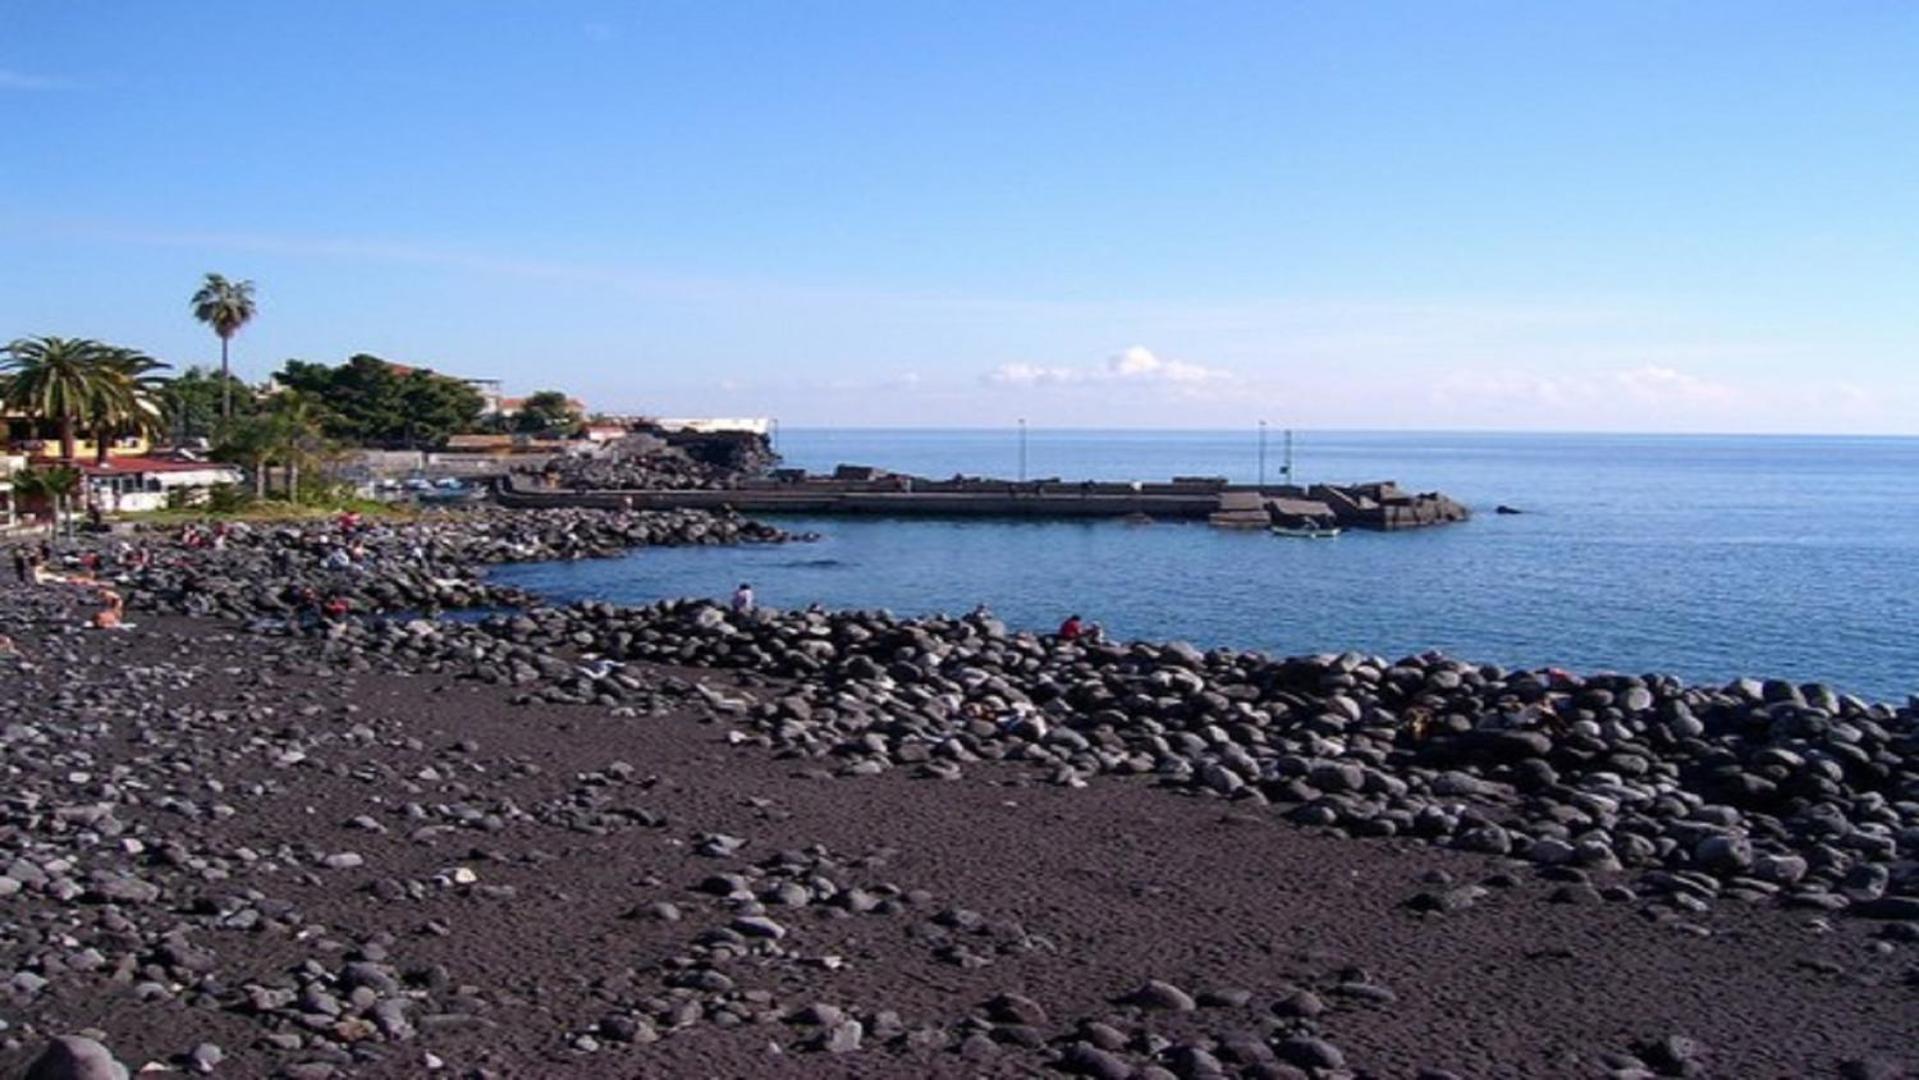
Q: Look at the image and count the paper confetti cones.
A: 0